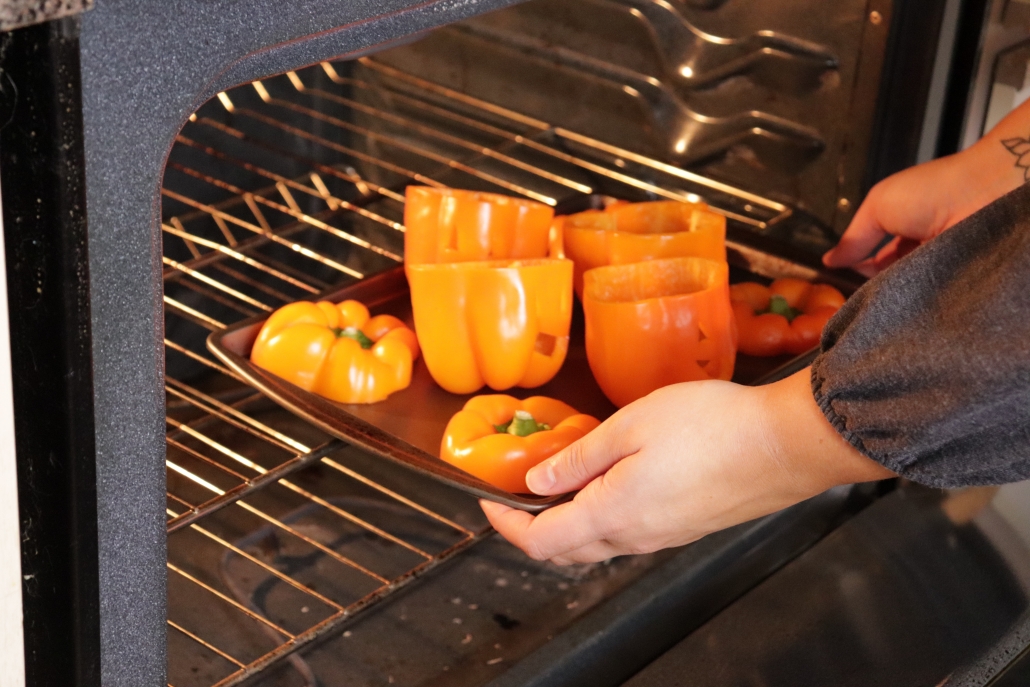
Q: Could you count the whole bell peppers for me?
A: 0